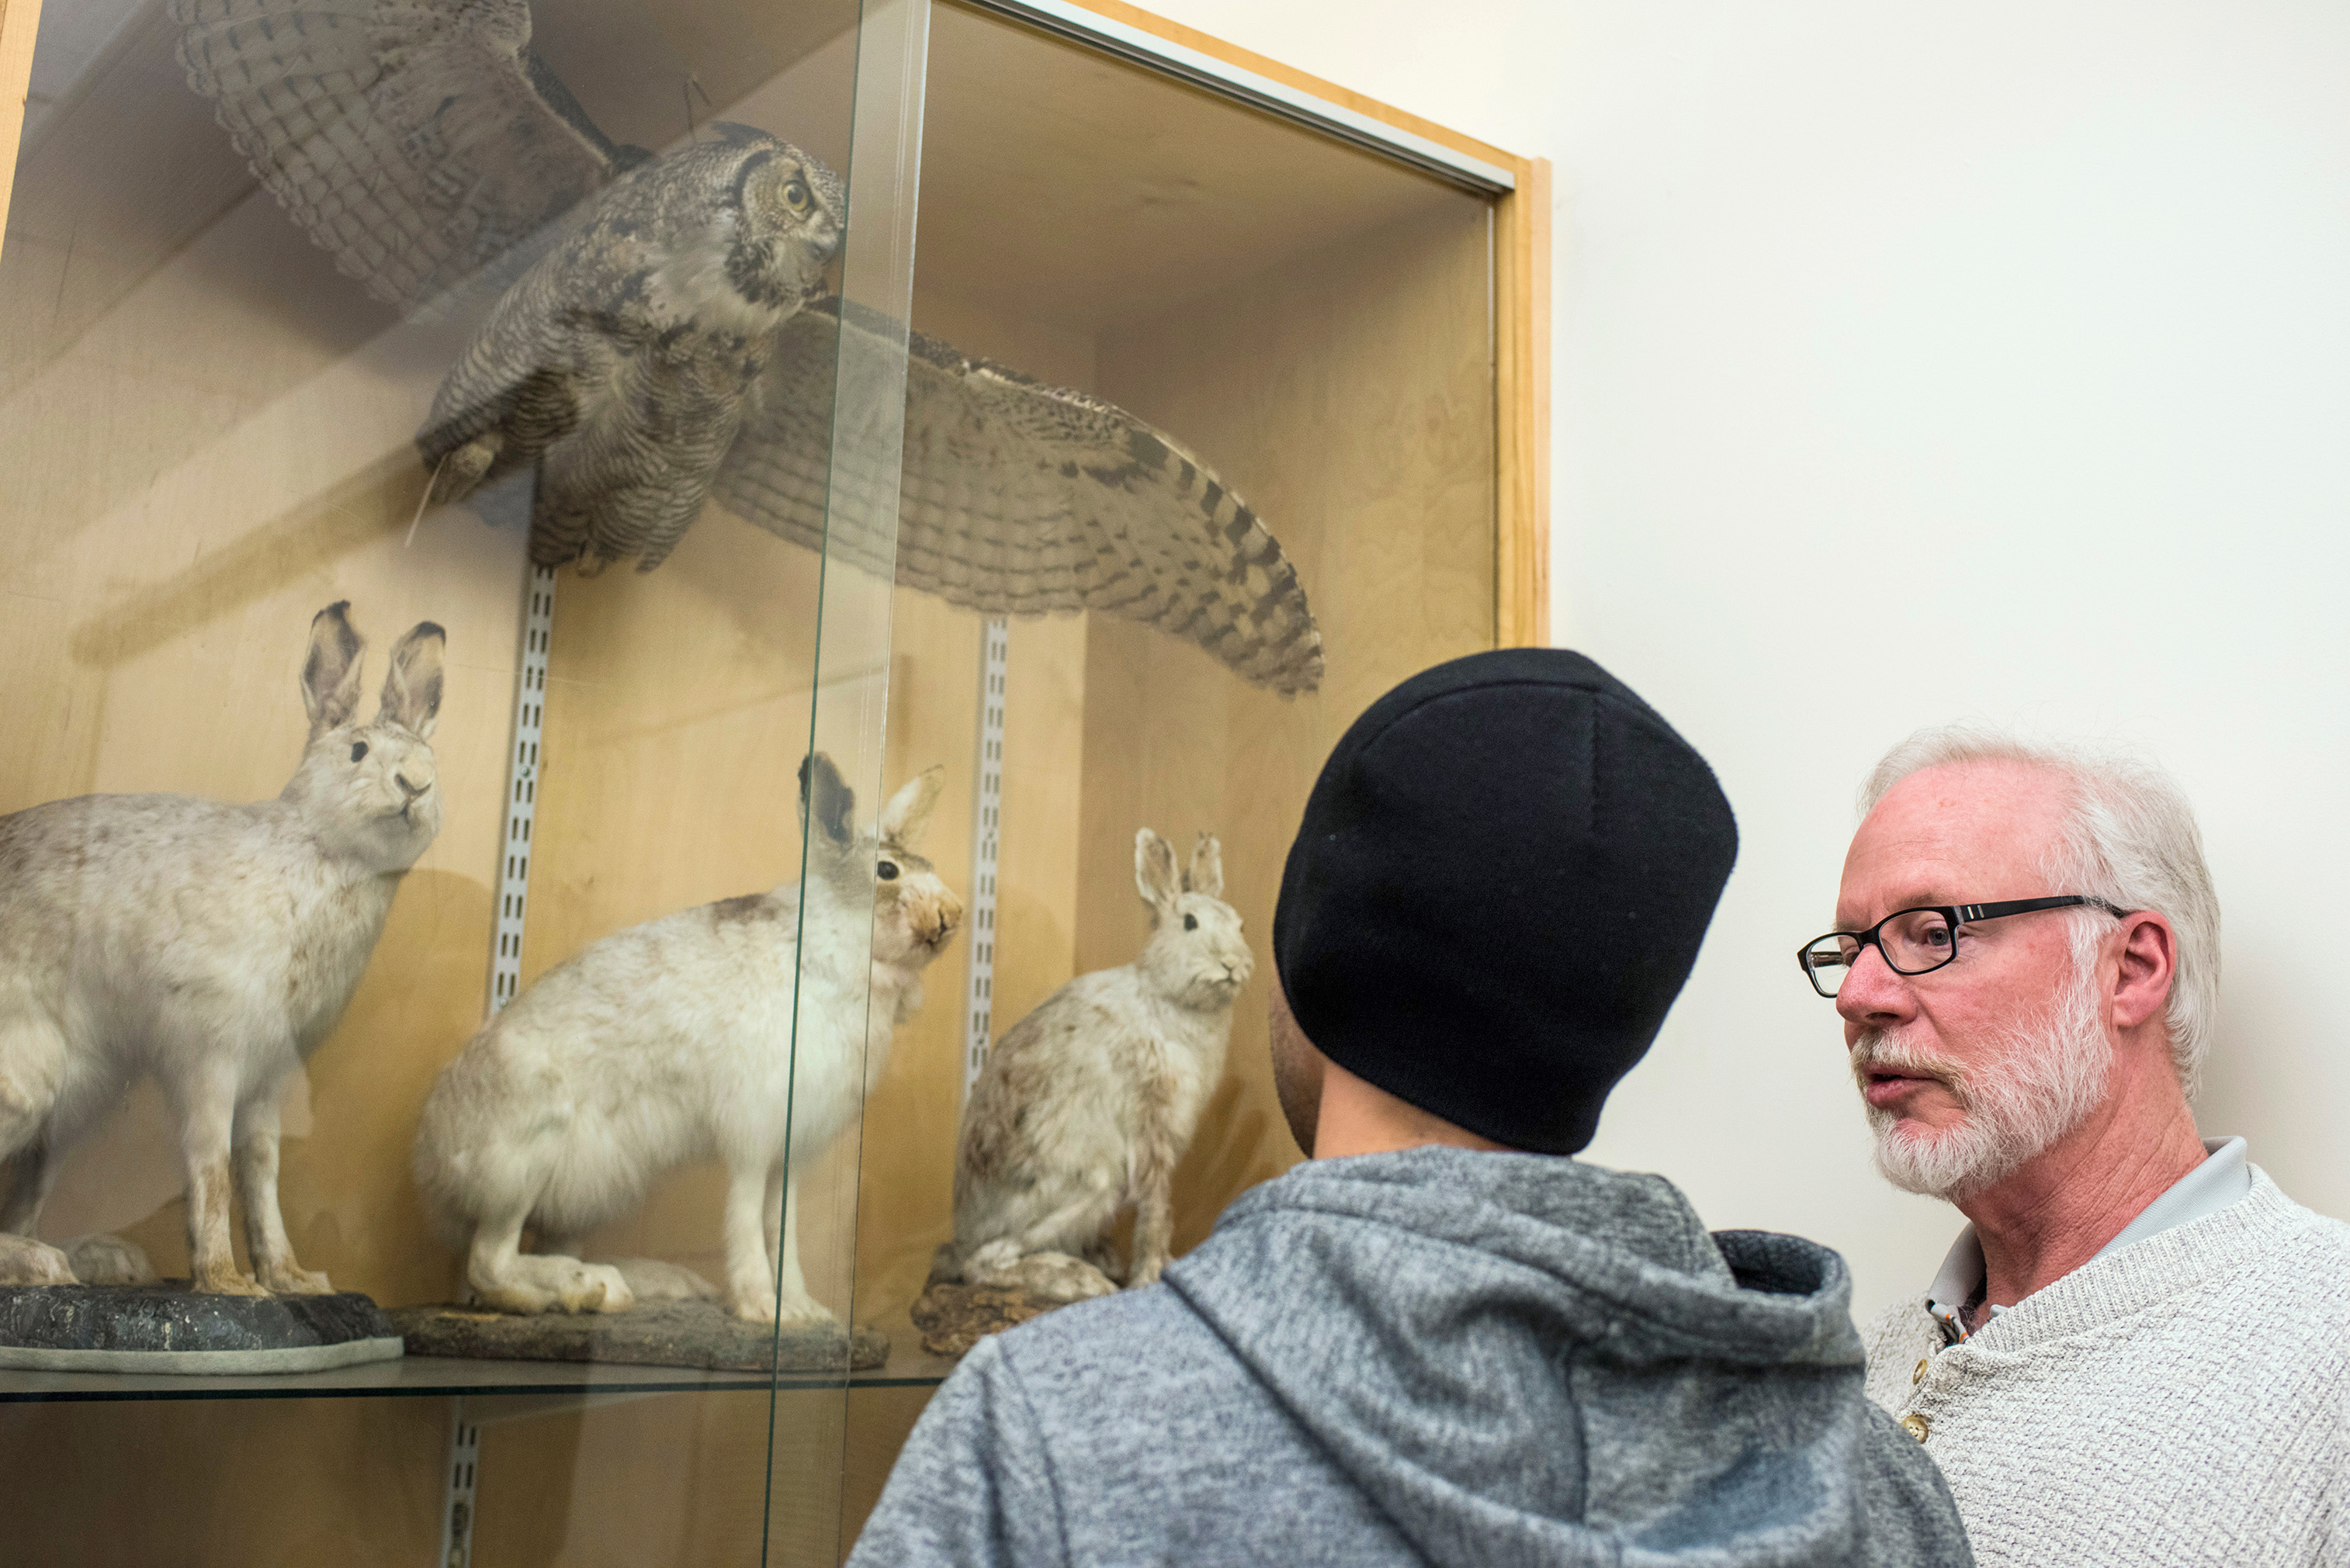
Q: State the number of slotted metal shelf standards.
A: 2